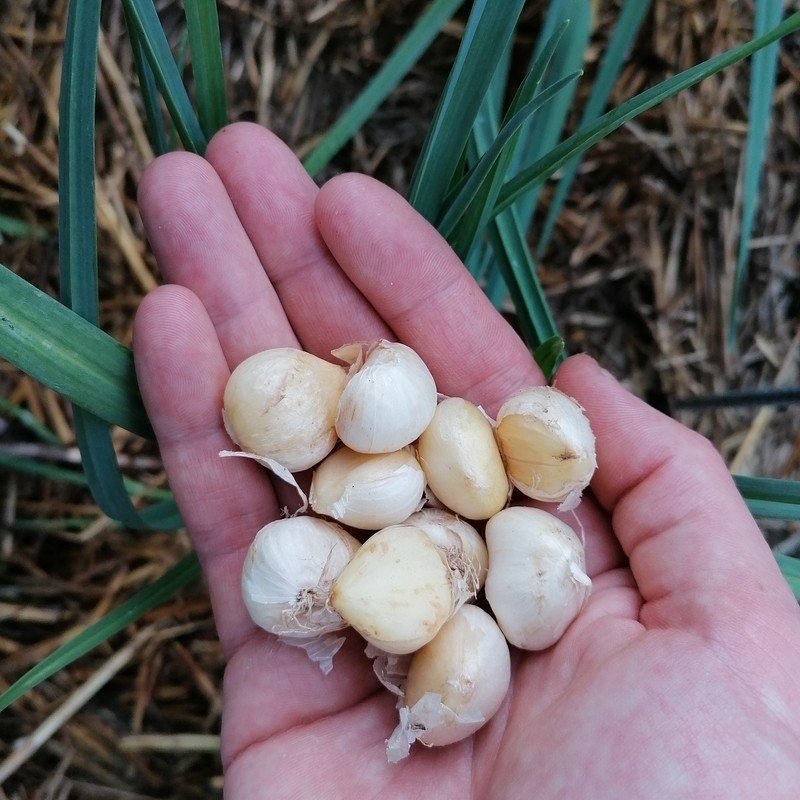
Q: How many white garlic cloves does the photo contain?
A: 10